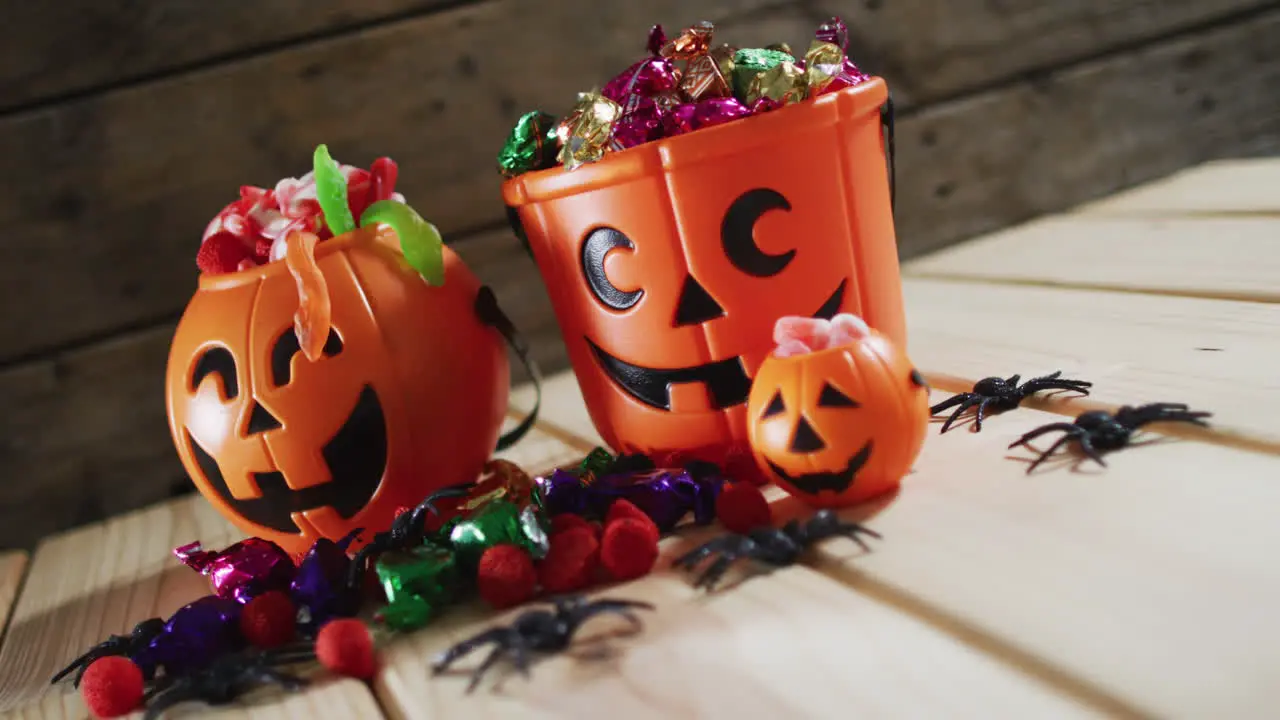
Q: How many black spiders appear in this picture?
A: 7